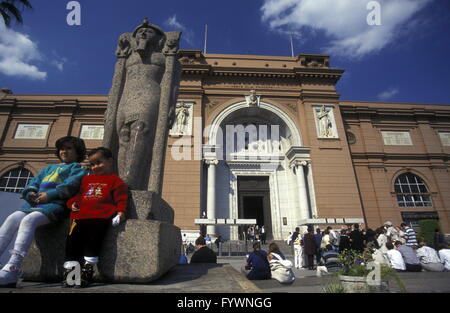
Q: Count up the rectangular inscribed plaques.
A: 4